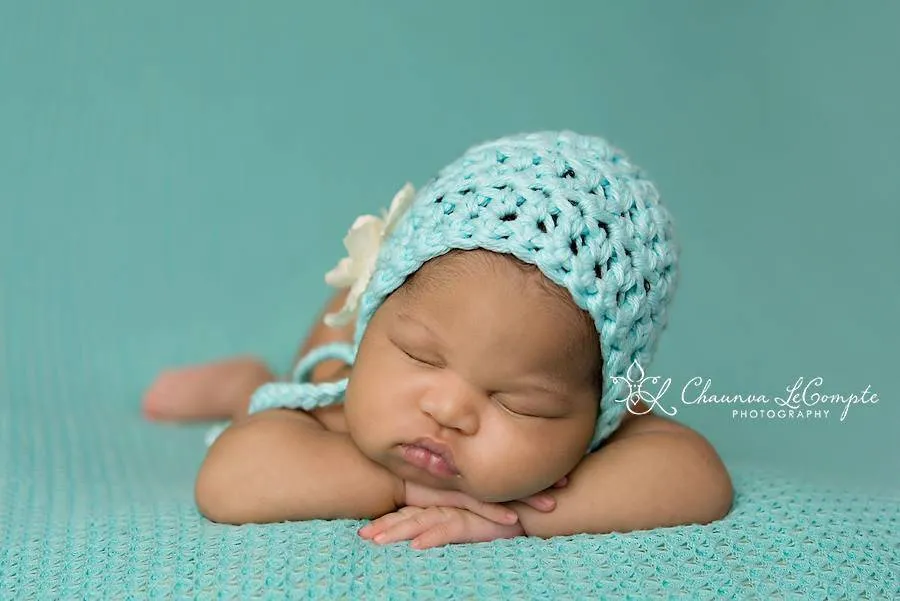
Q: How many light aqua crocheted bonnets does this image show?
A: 1